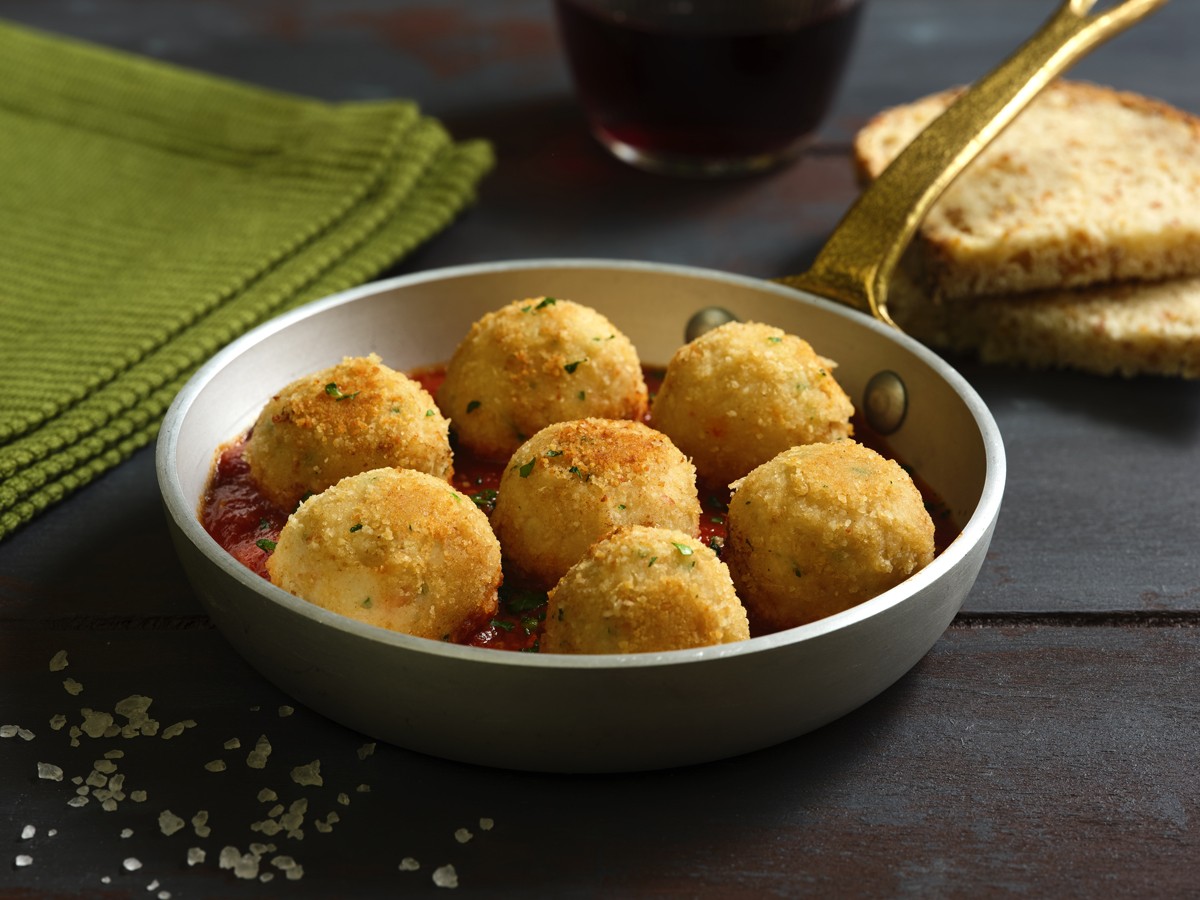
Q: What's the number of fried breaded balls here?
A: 7